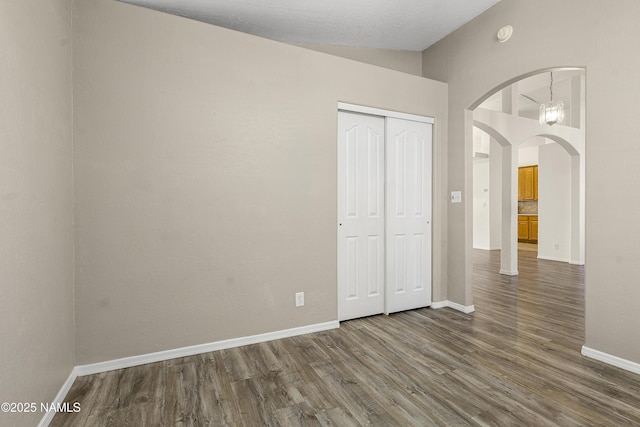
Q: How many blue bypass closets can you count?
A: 0